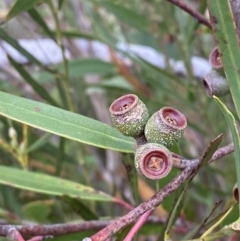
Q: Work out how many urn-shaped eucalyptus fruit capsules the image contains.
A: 5